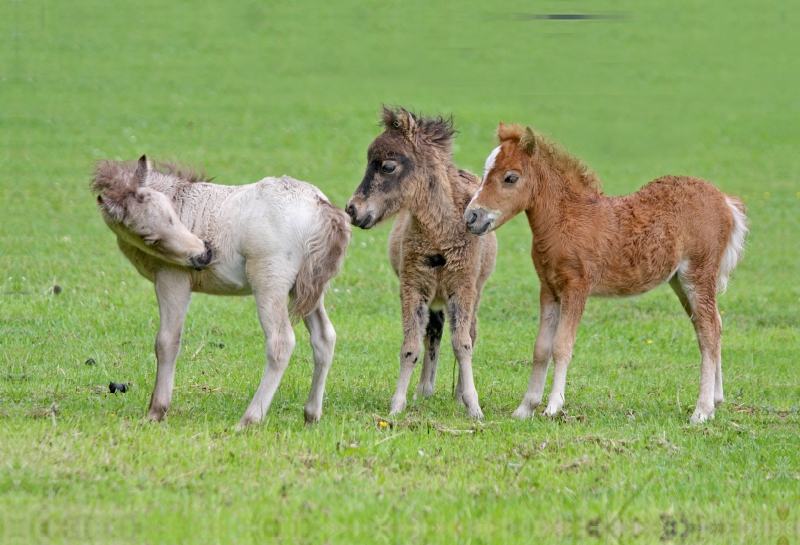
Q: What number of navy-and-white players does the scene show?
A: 0